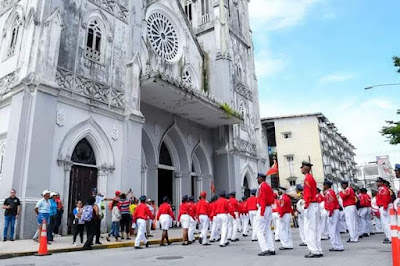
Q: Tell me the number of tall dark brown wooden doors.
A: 1